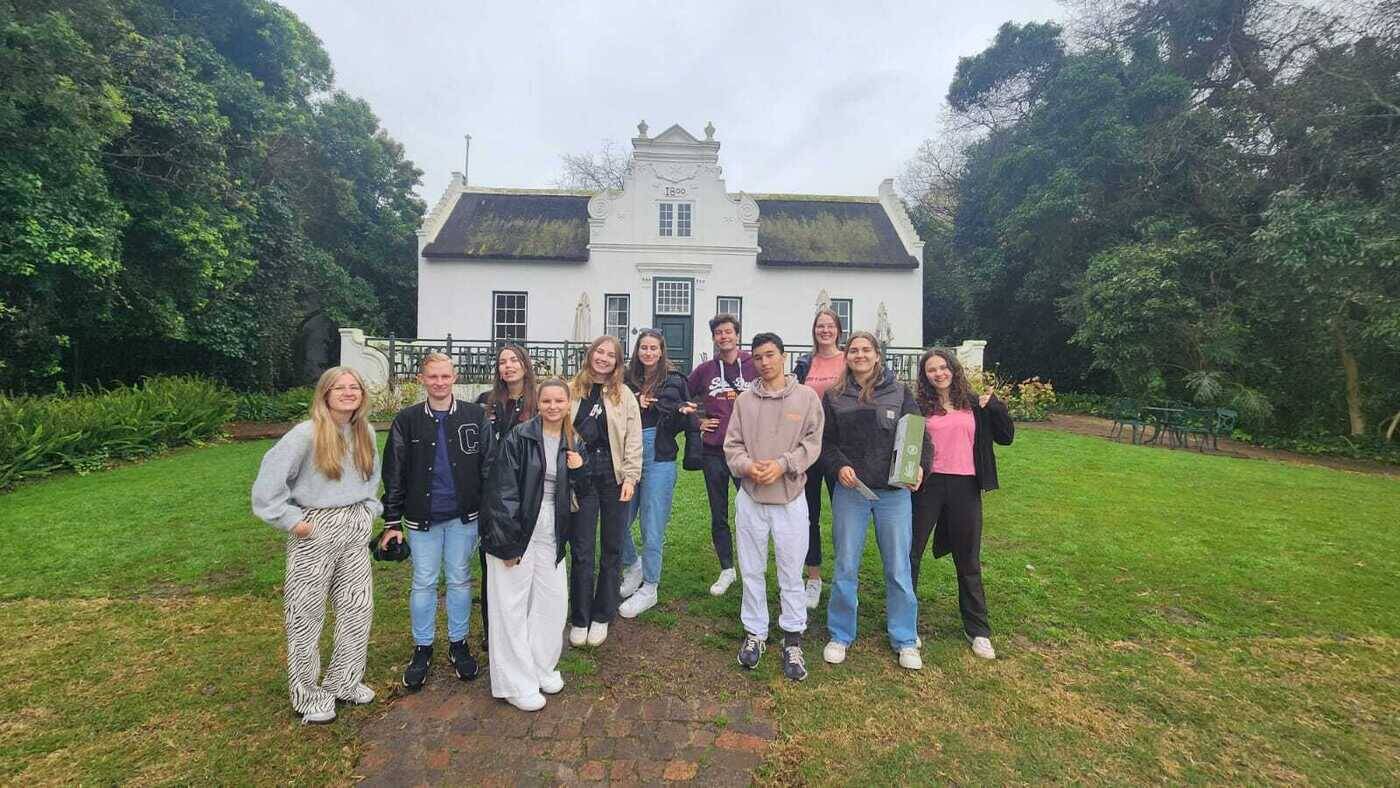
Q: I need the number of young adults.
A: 11